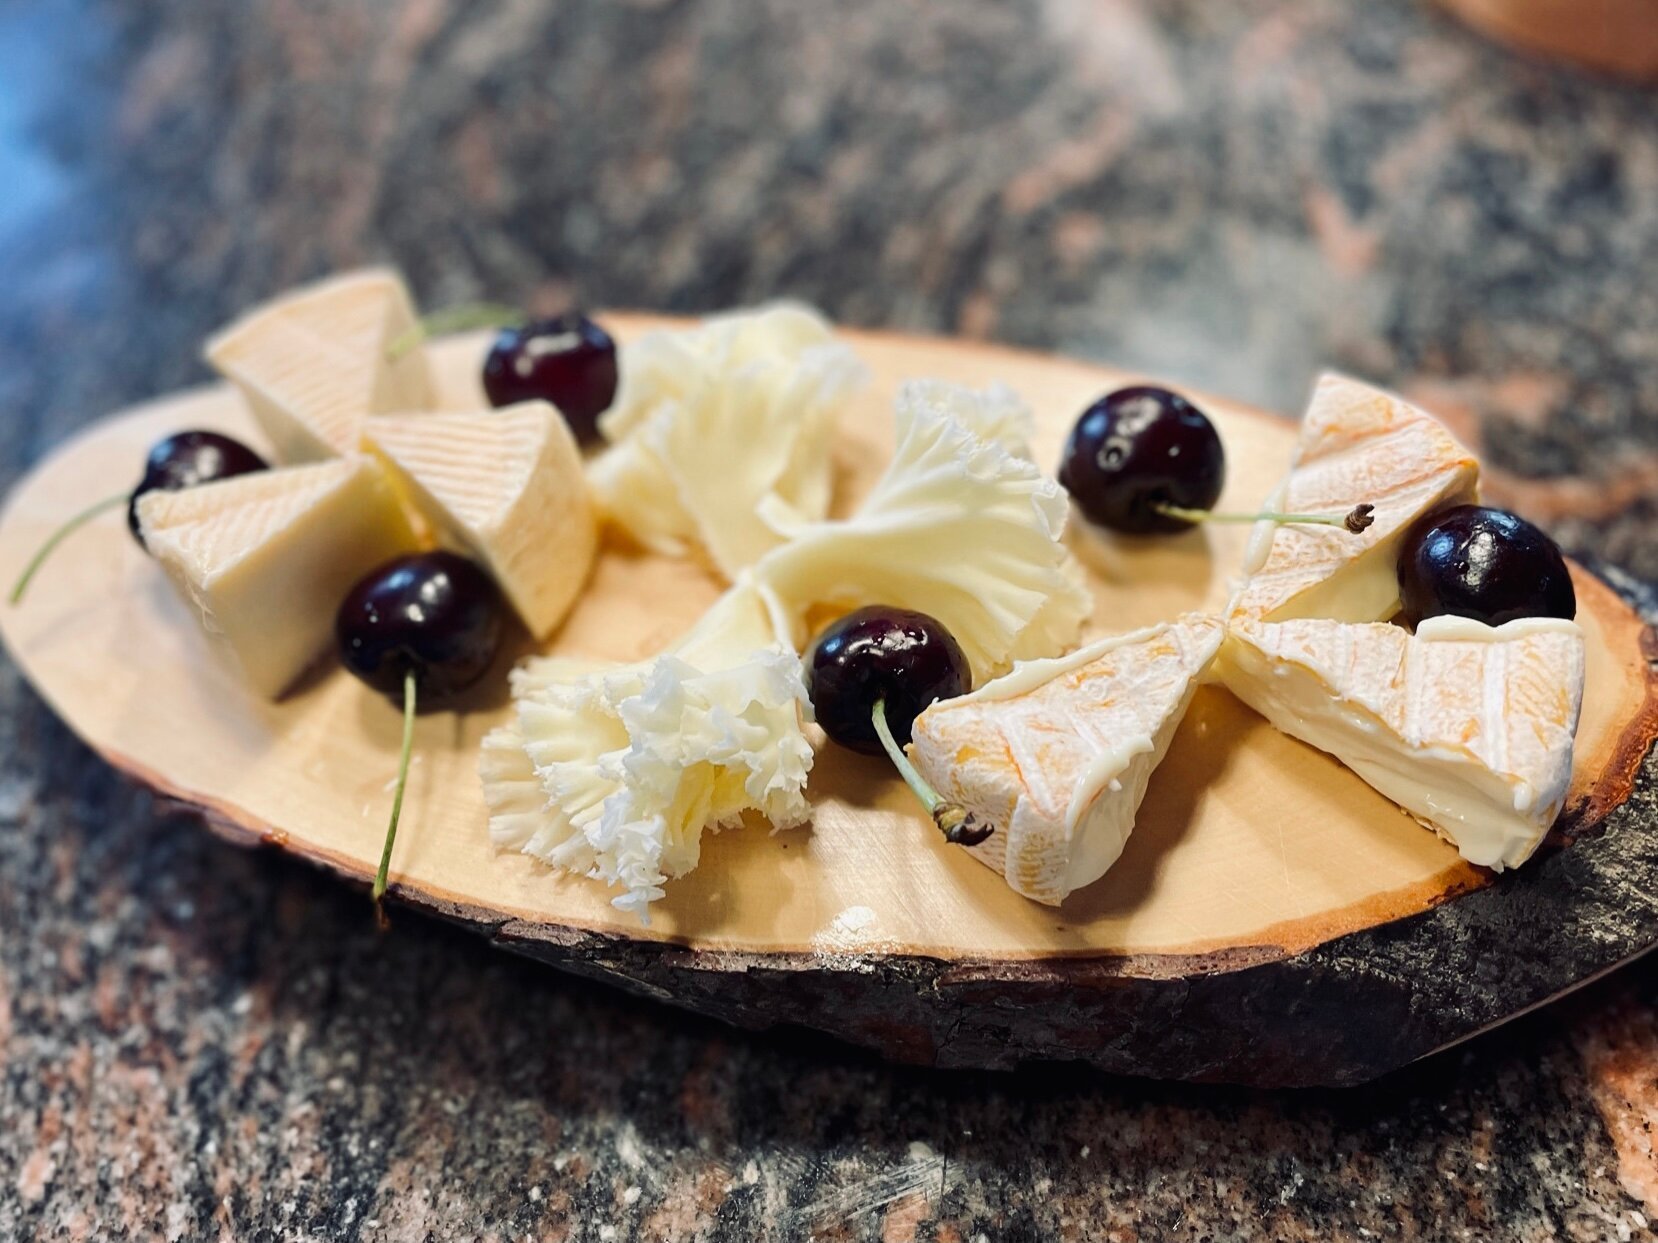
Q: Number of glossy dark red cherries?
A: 6